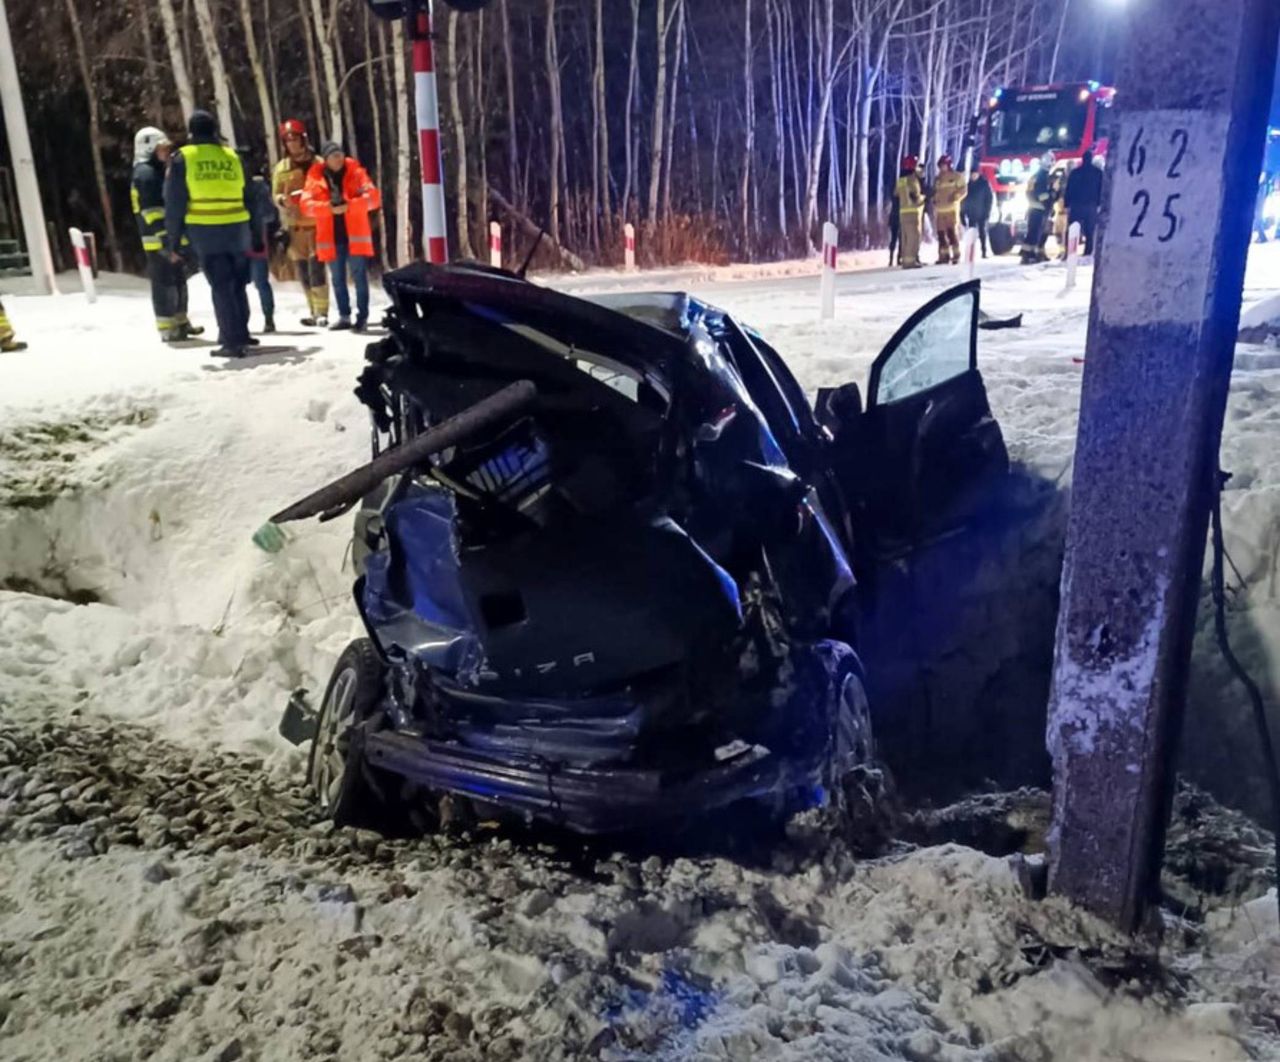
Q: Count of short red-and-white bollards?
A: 6